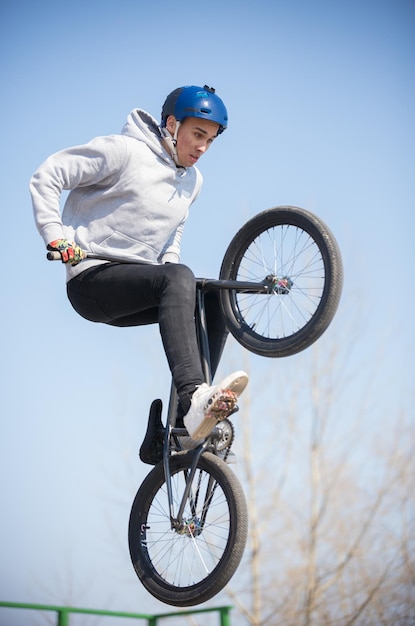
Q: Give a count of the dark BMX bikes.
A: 1